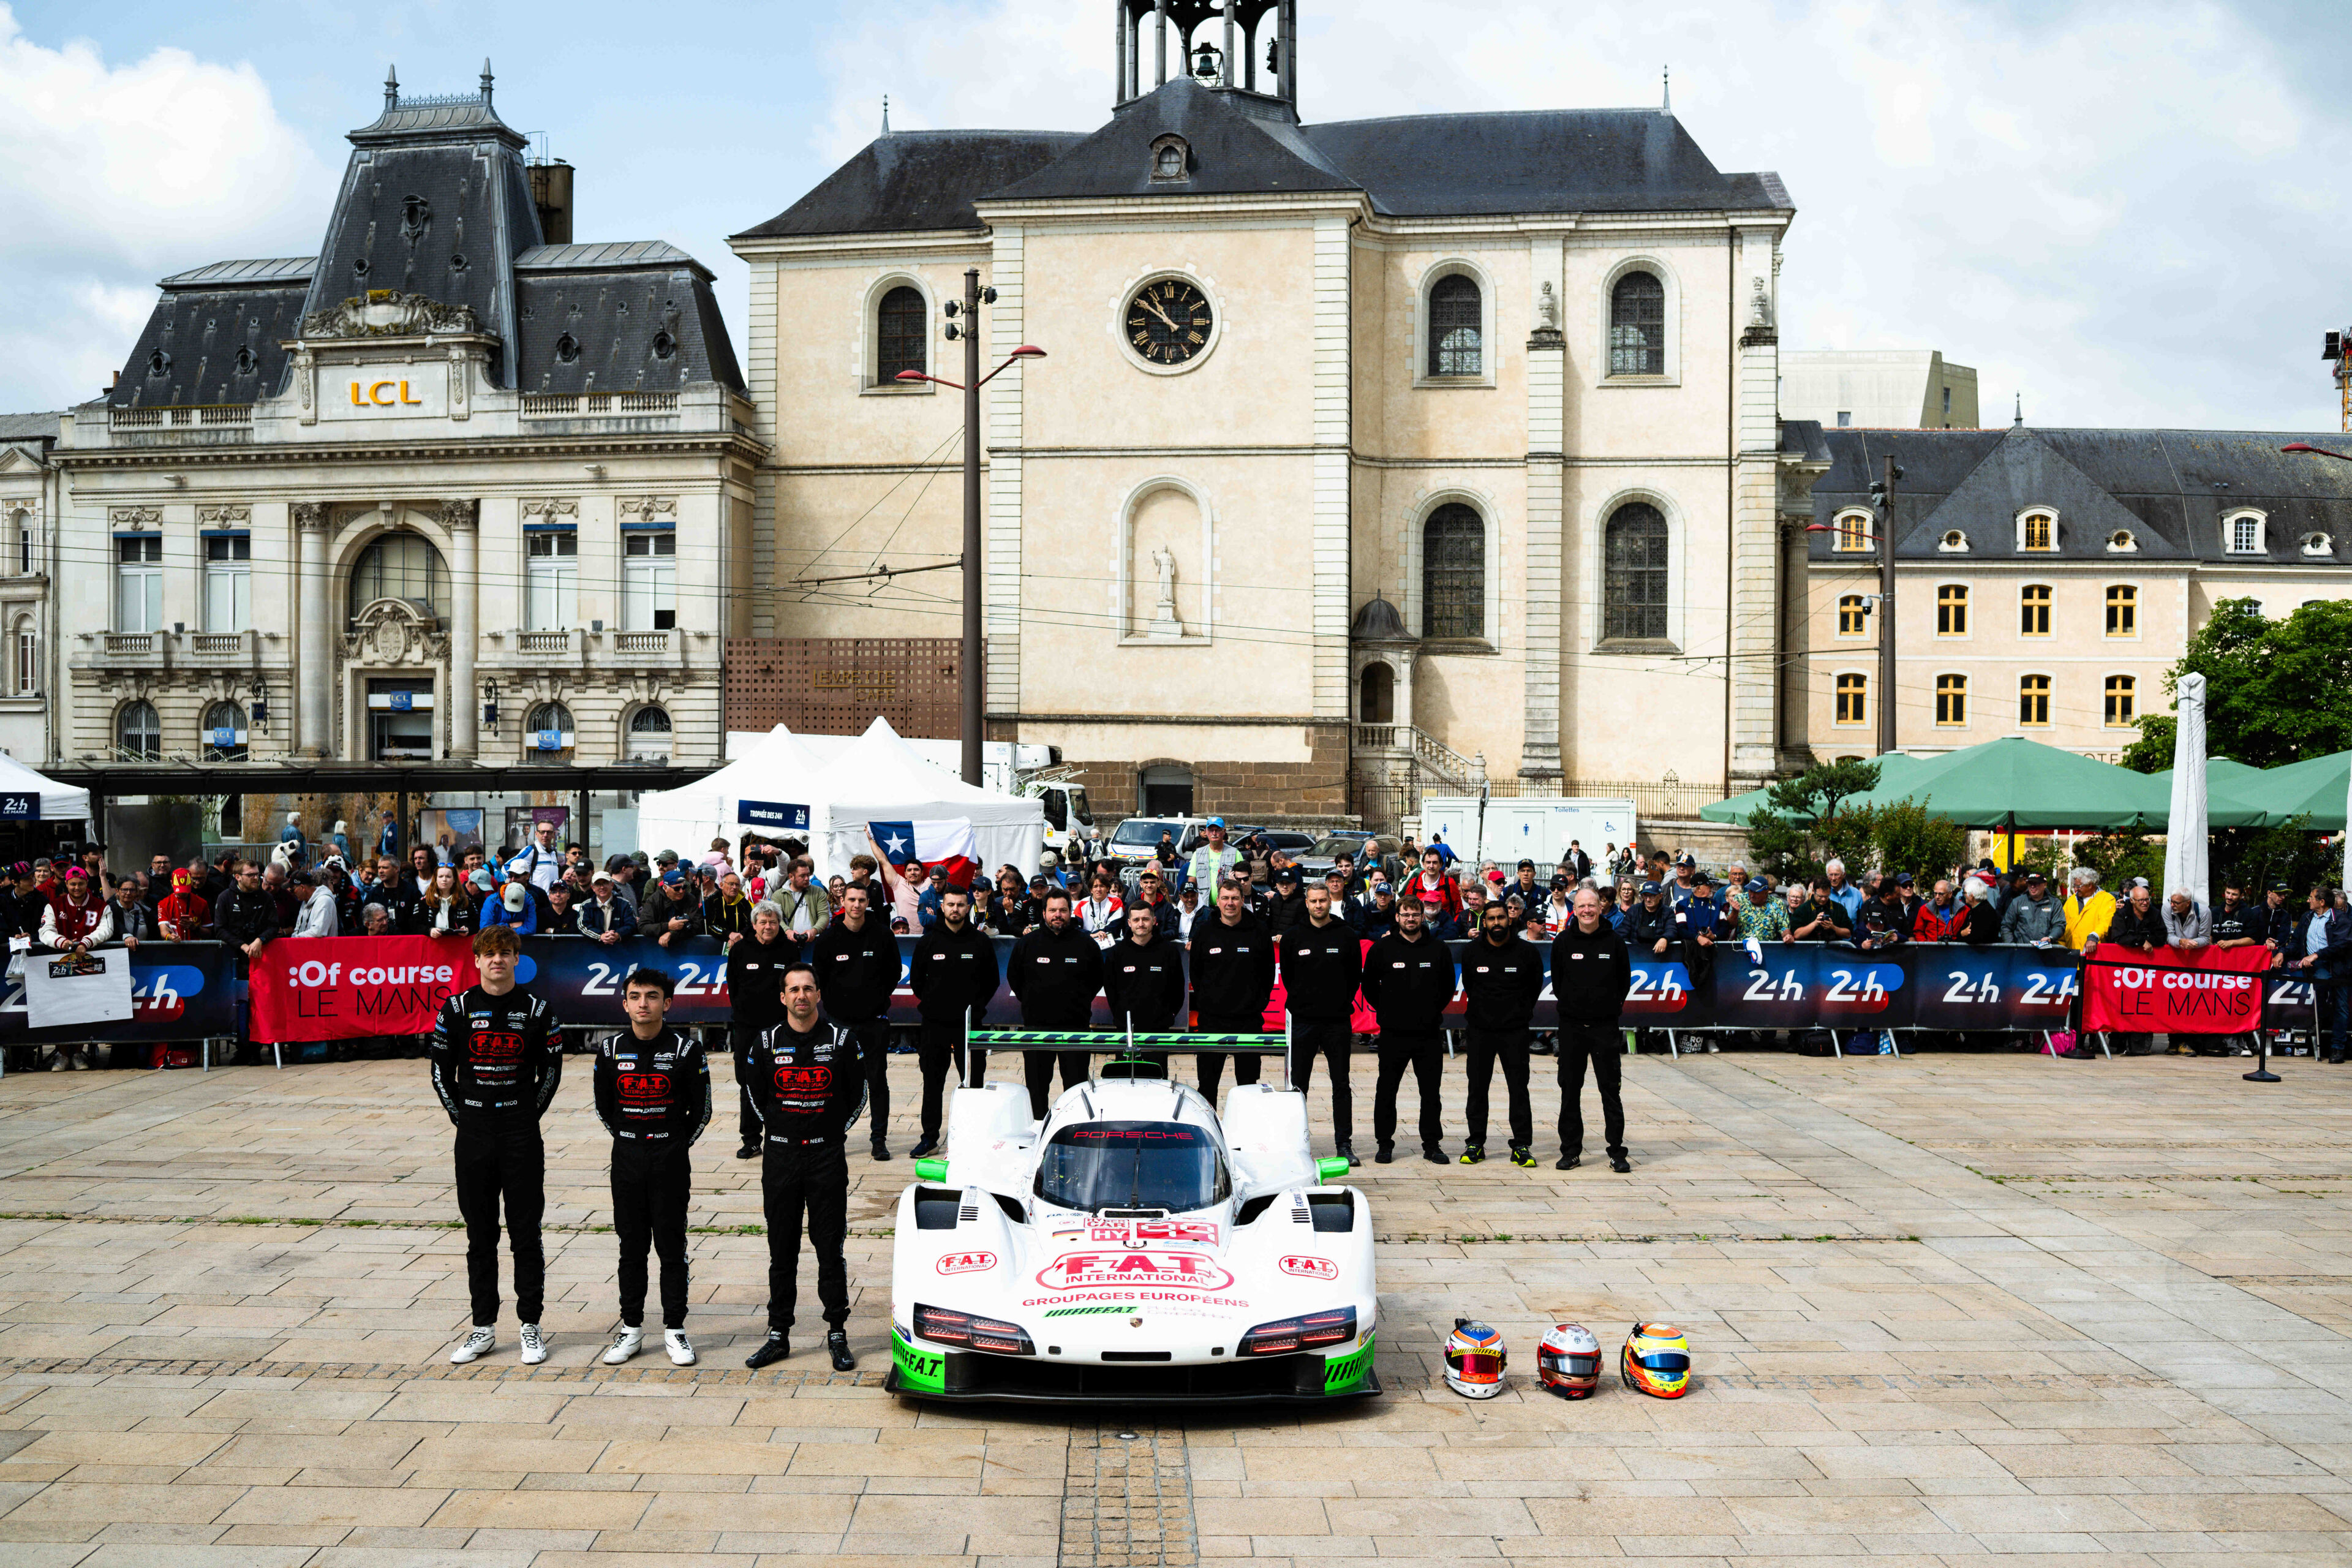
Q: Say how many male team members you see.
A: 13